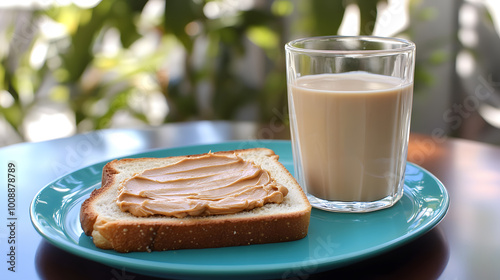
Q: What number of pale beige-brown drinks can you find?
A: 1